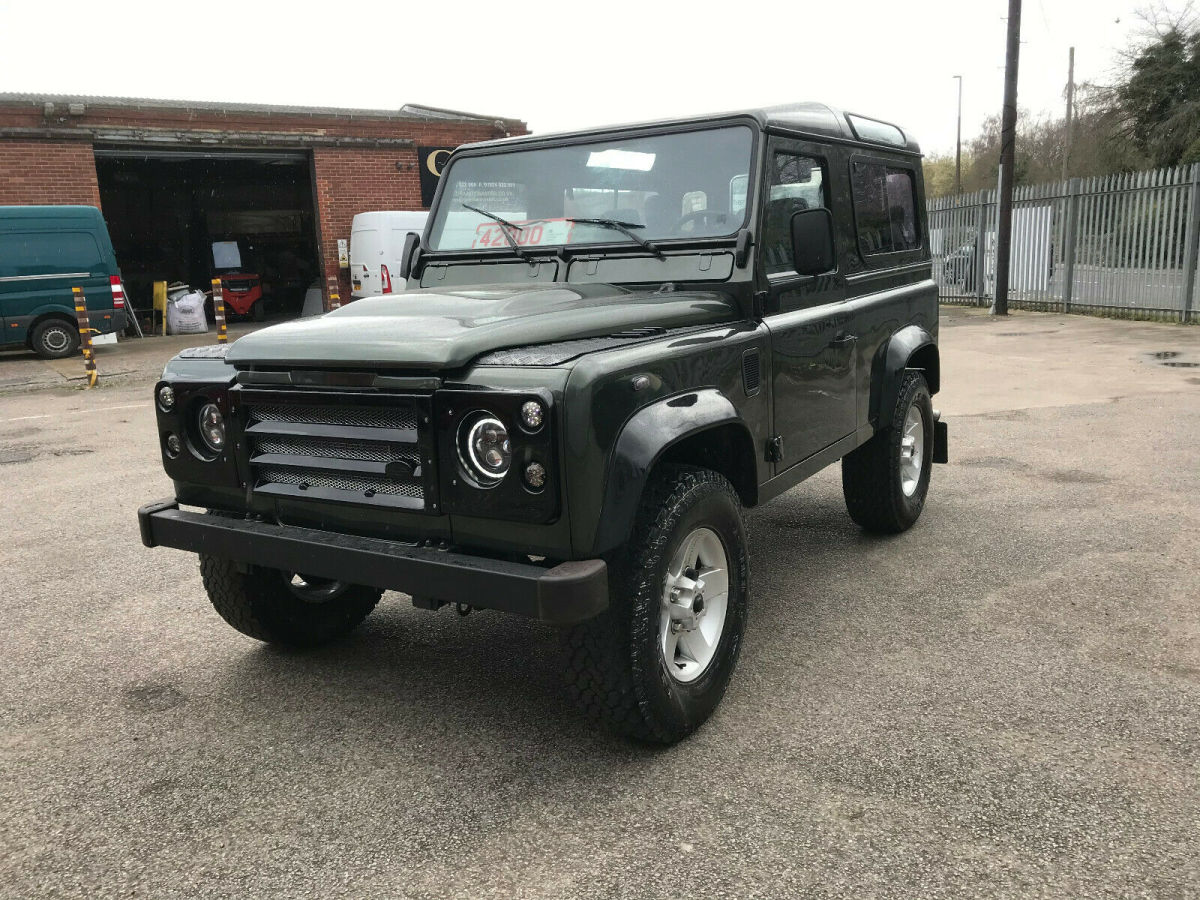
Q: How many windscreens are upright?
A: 1